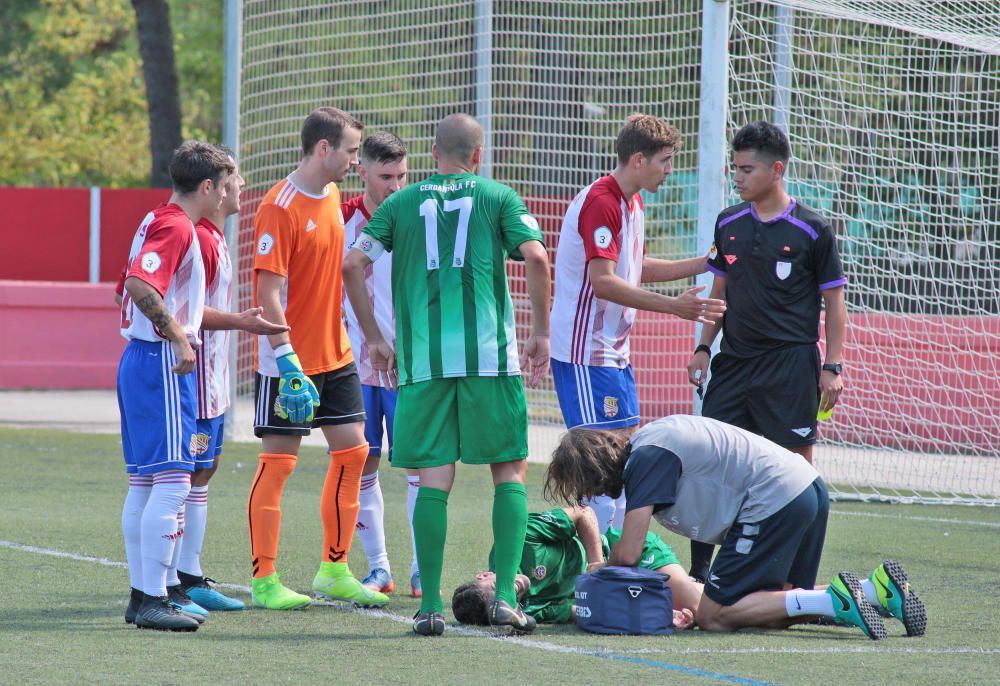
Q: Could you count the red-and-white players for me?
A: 4